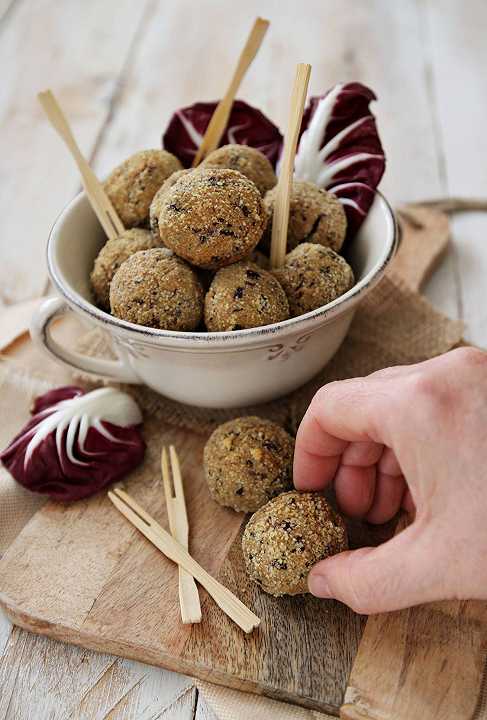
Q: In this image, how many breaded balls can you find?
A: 11